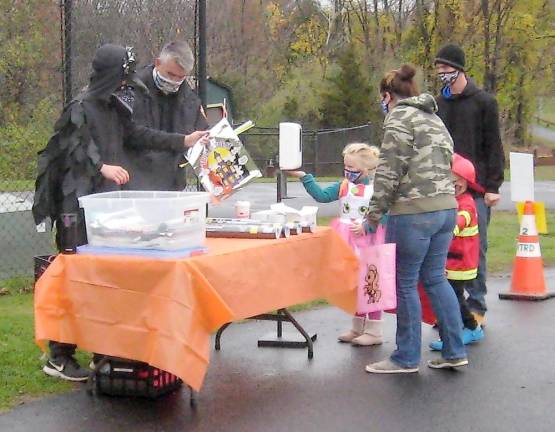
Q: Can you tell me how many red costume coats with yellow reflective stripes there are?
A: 1